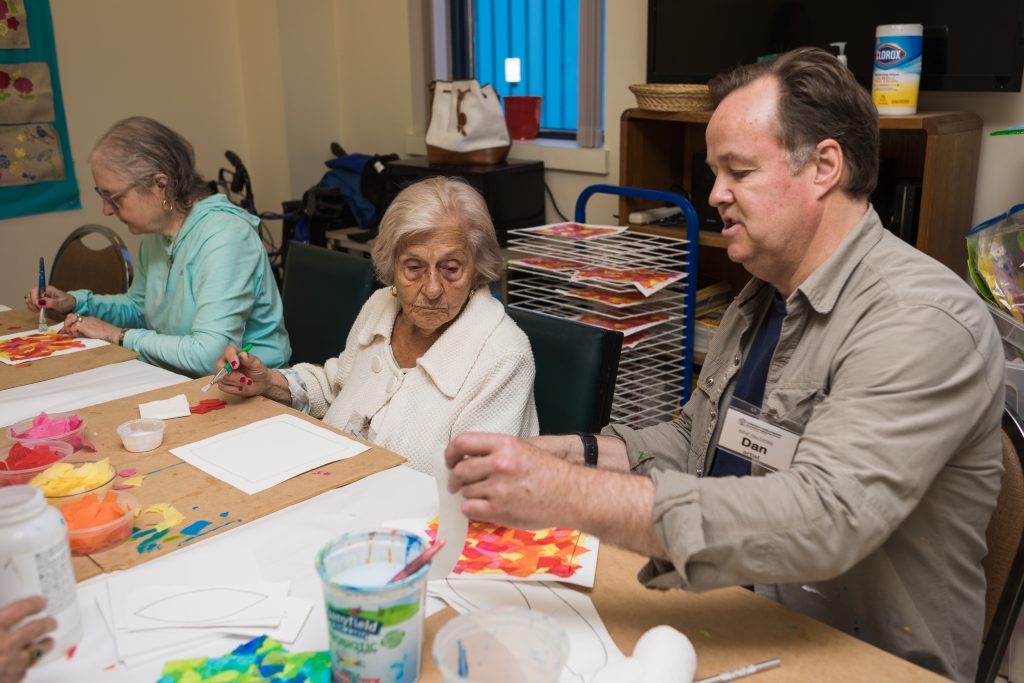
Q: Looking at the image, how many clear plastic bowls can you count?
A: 6